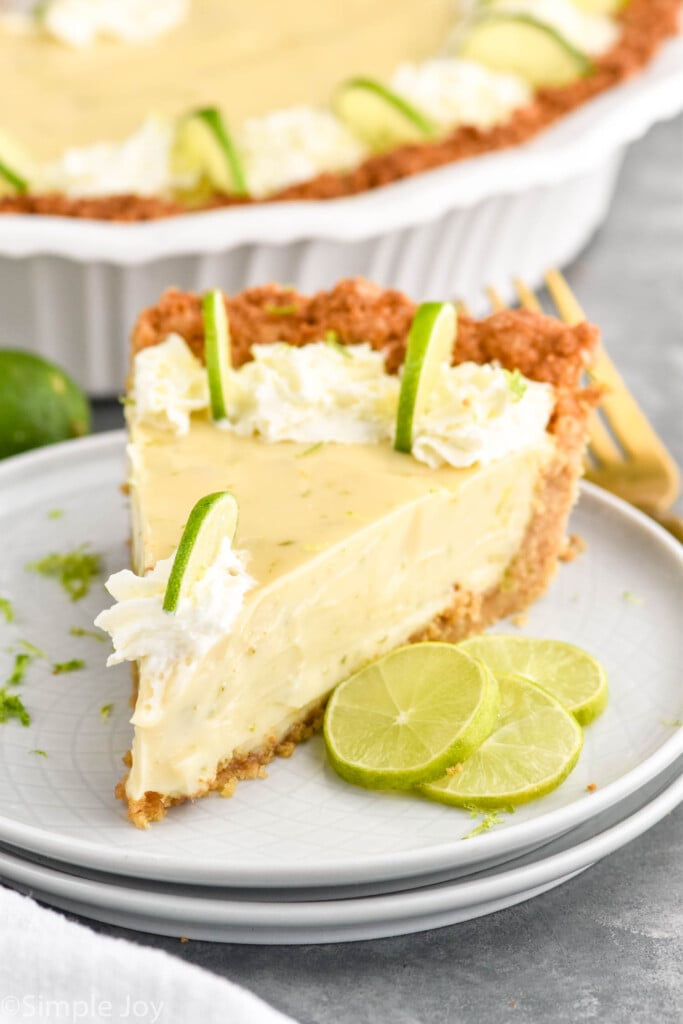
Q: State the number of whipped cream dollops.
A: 9